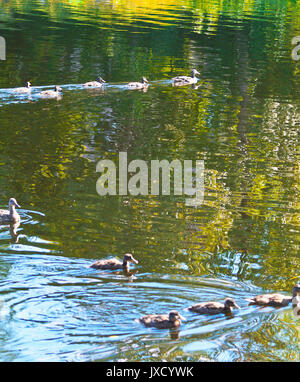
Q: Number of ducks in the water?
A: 10